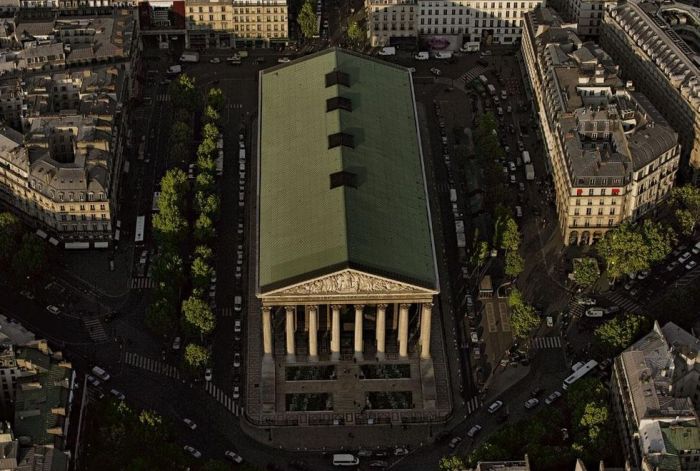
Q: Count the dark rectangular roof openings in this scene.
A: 4